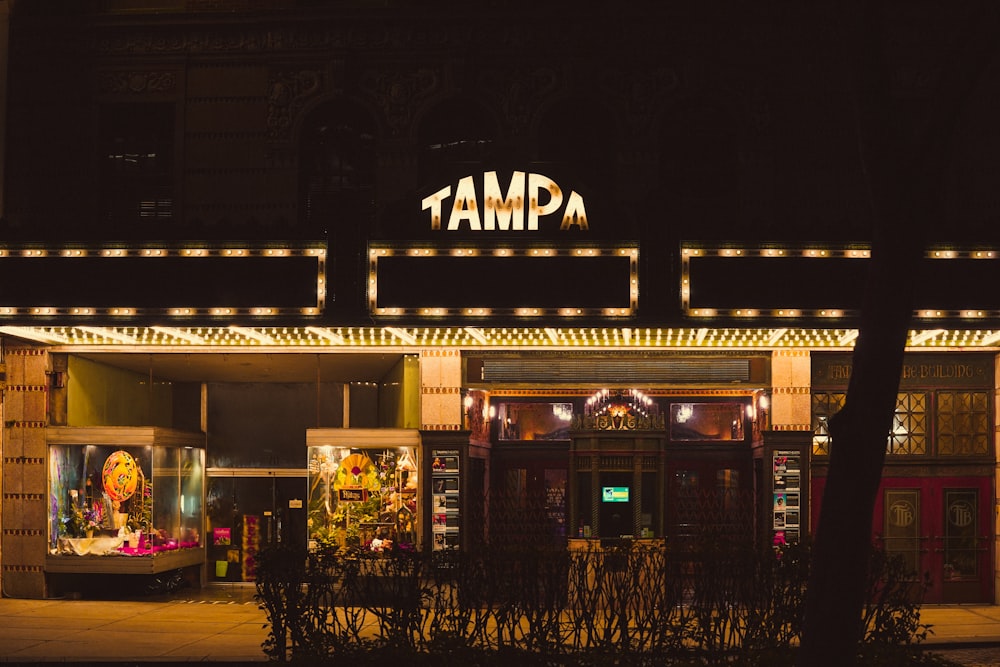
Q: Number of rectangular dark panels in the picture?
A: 3